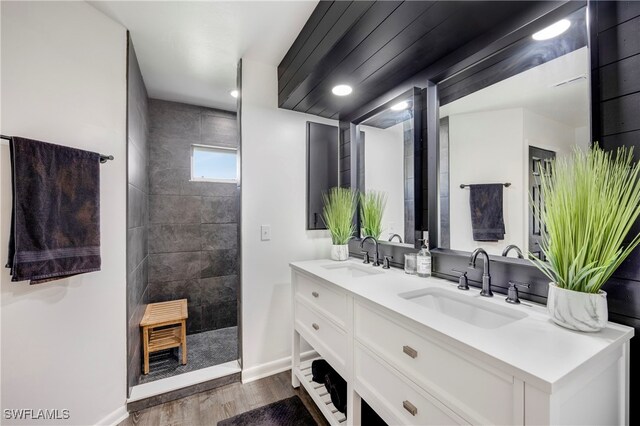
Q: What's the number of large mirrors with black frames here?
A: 2